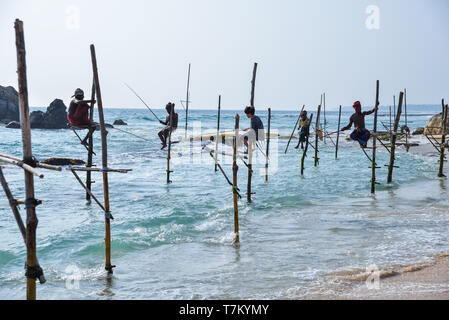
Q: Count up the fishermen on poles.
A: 5